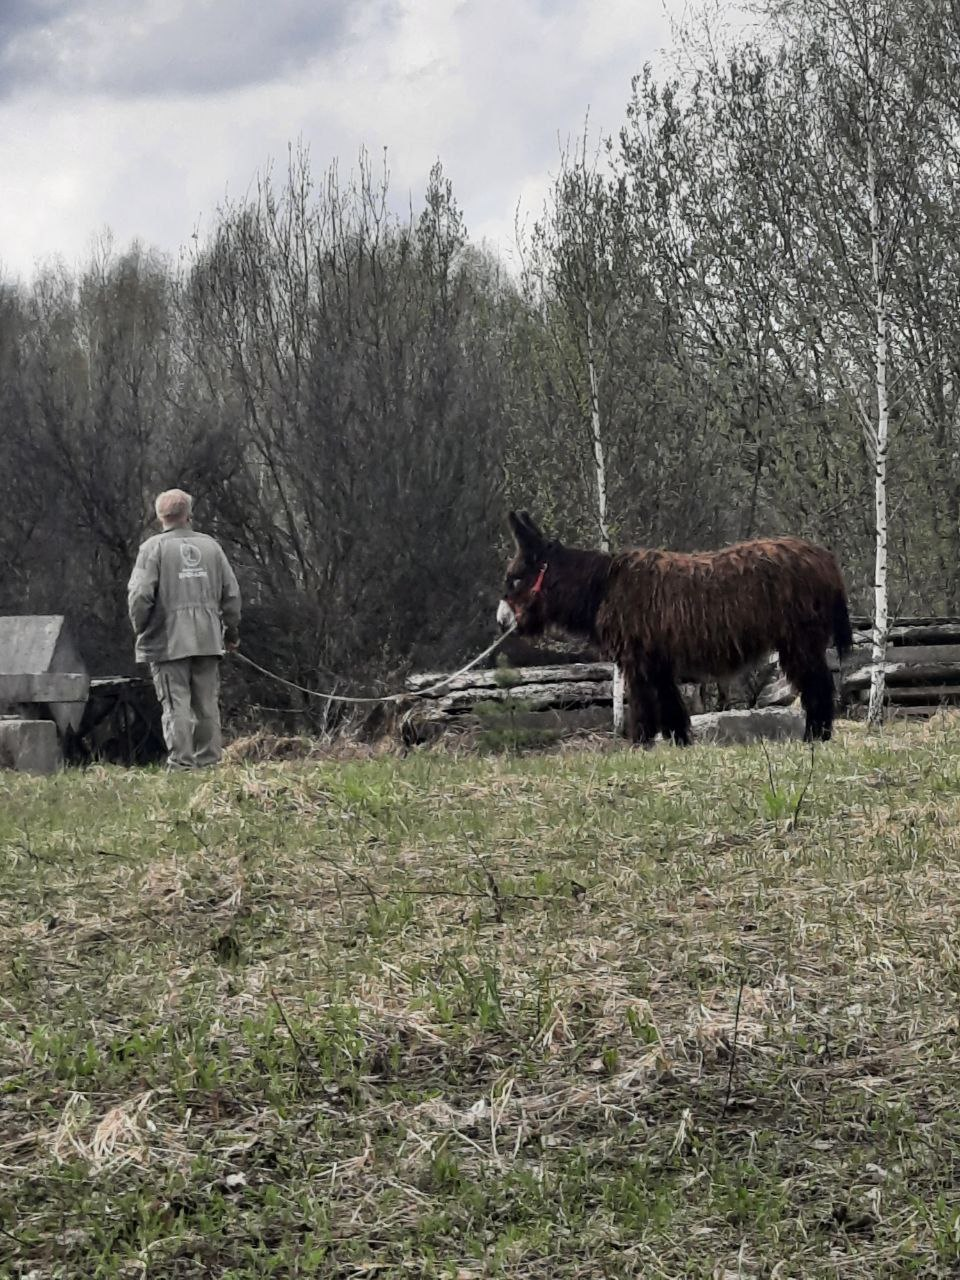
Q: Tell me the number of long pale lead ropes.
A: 1